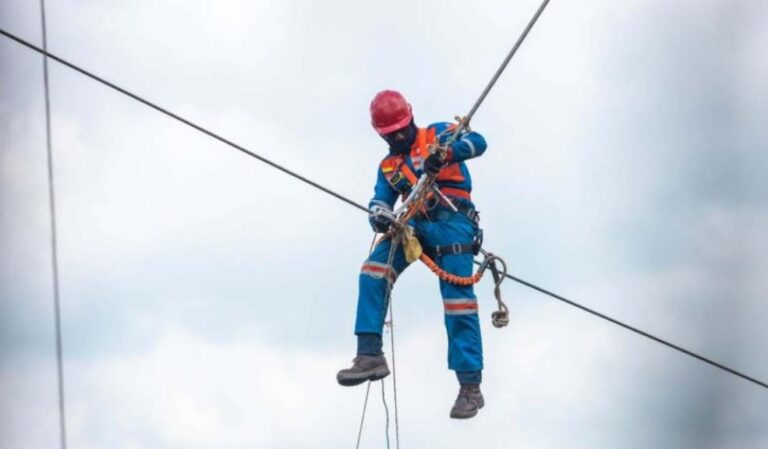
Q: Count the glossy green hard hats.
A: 0